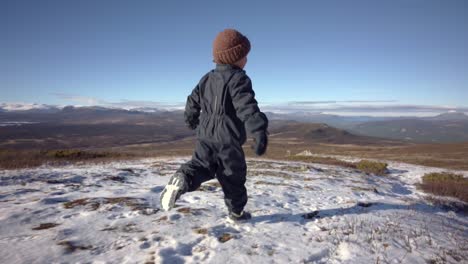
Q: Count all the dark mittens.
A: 2